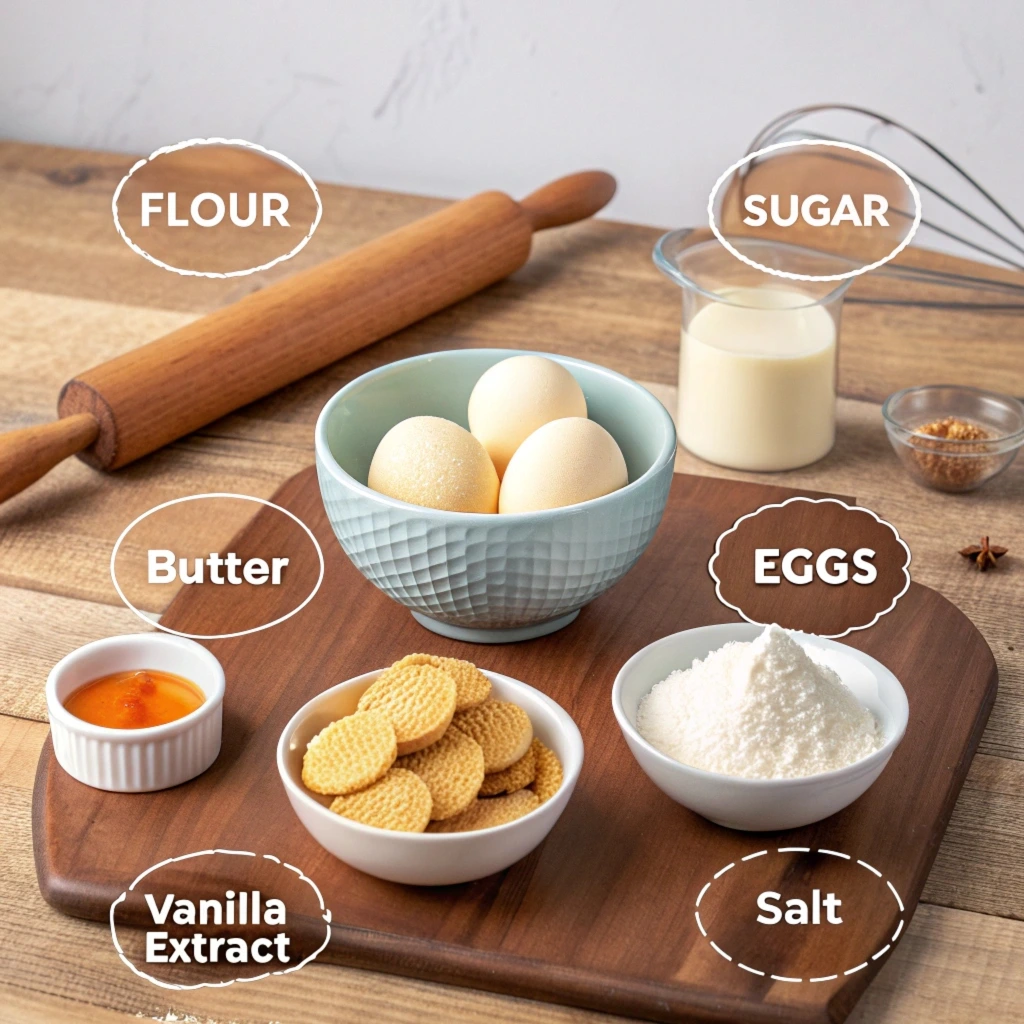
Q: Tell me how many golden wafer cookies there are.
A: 9